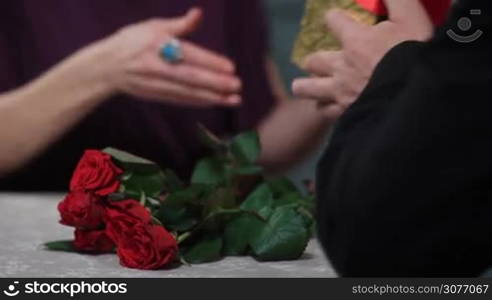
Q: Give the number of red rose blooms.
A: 5